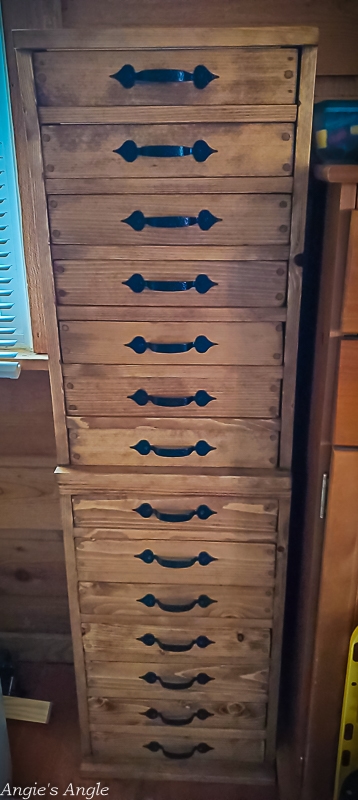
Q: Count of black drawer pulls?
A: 14